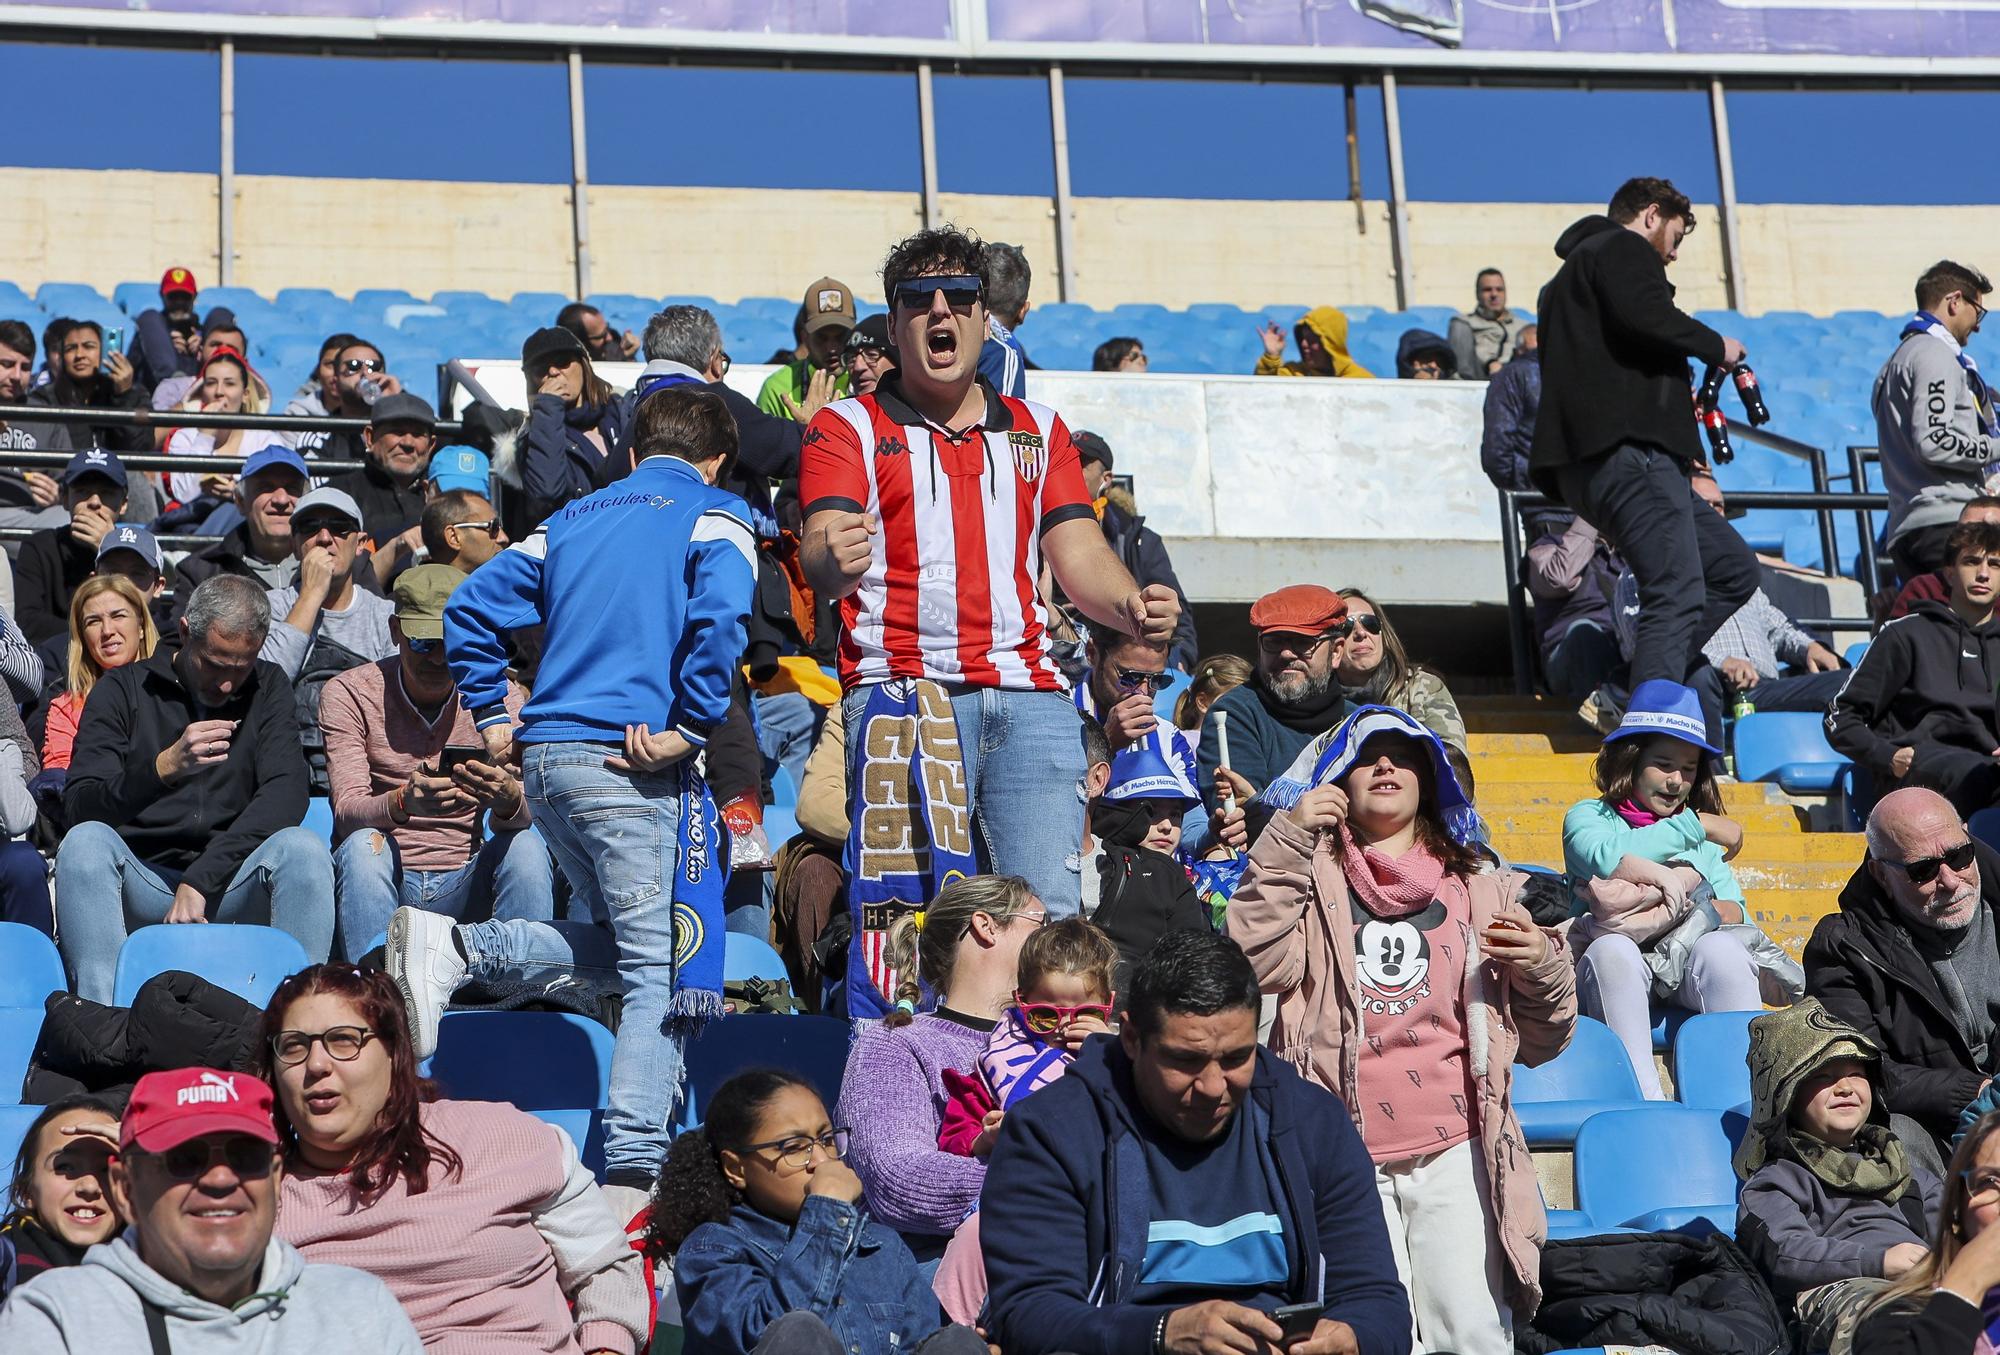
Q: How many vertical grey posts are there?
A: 6